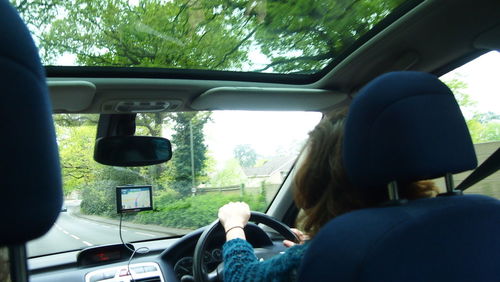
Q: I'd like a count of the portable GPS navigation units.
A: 1